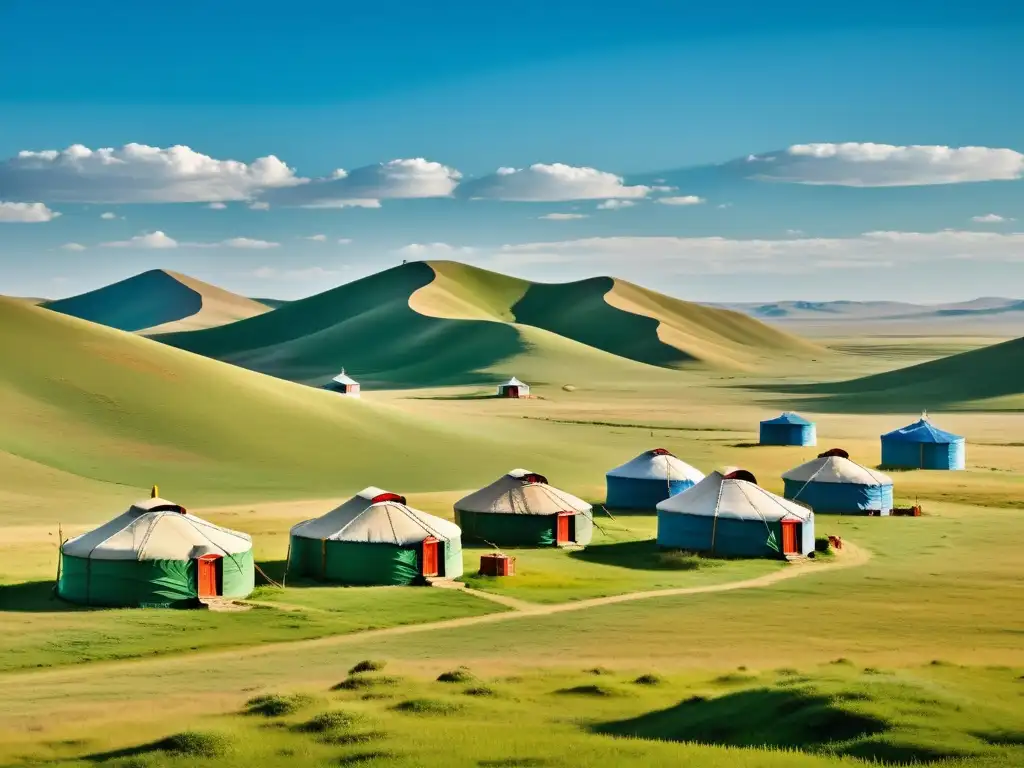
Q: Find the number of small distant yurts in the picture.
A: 2